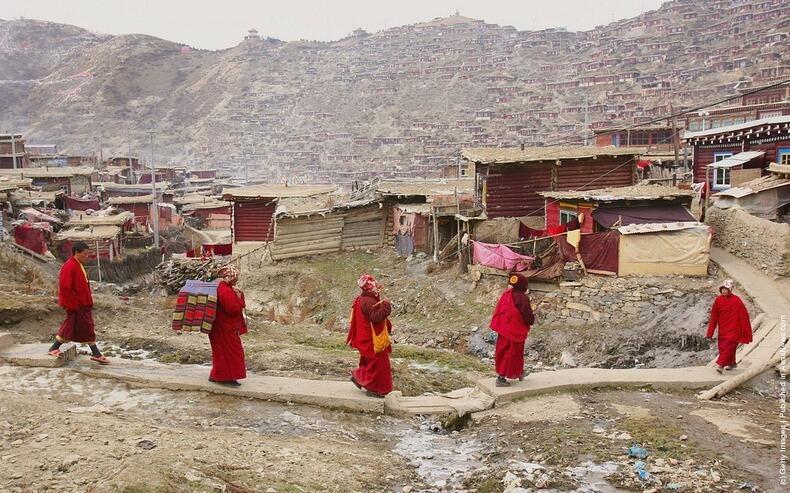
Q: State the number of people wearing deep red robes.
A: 5